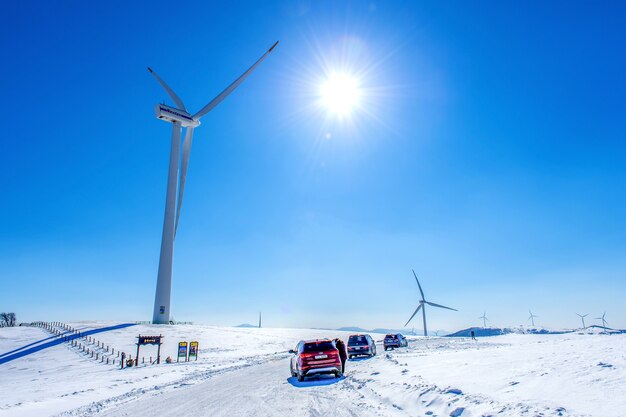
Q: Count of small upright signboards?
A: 2